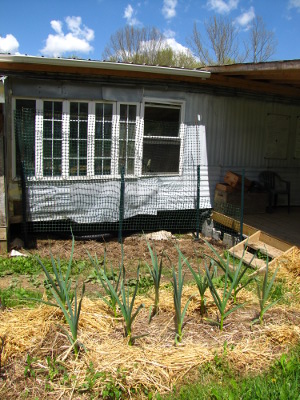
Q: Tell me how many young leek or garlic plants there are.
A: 10